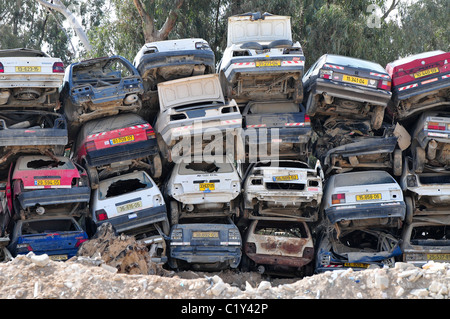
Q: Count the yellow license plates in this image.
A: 14